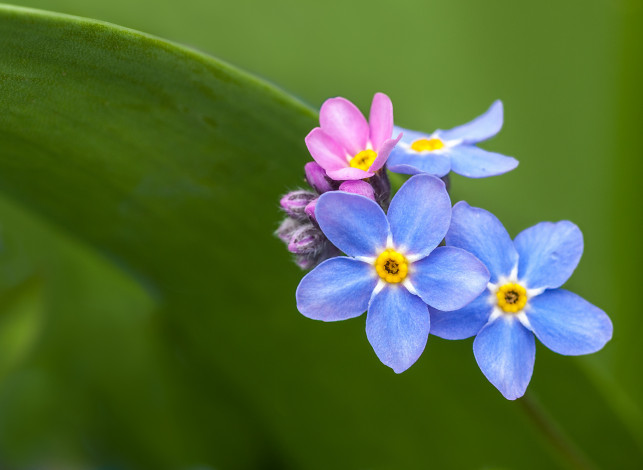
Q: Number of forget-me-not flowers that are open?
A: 4